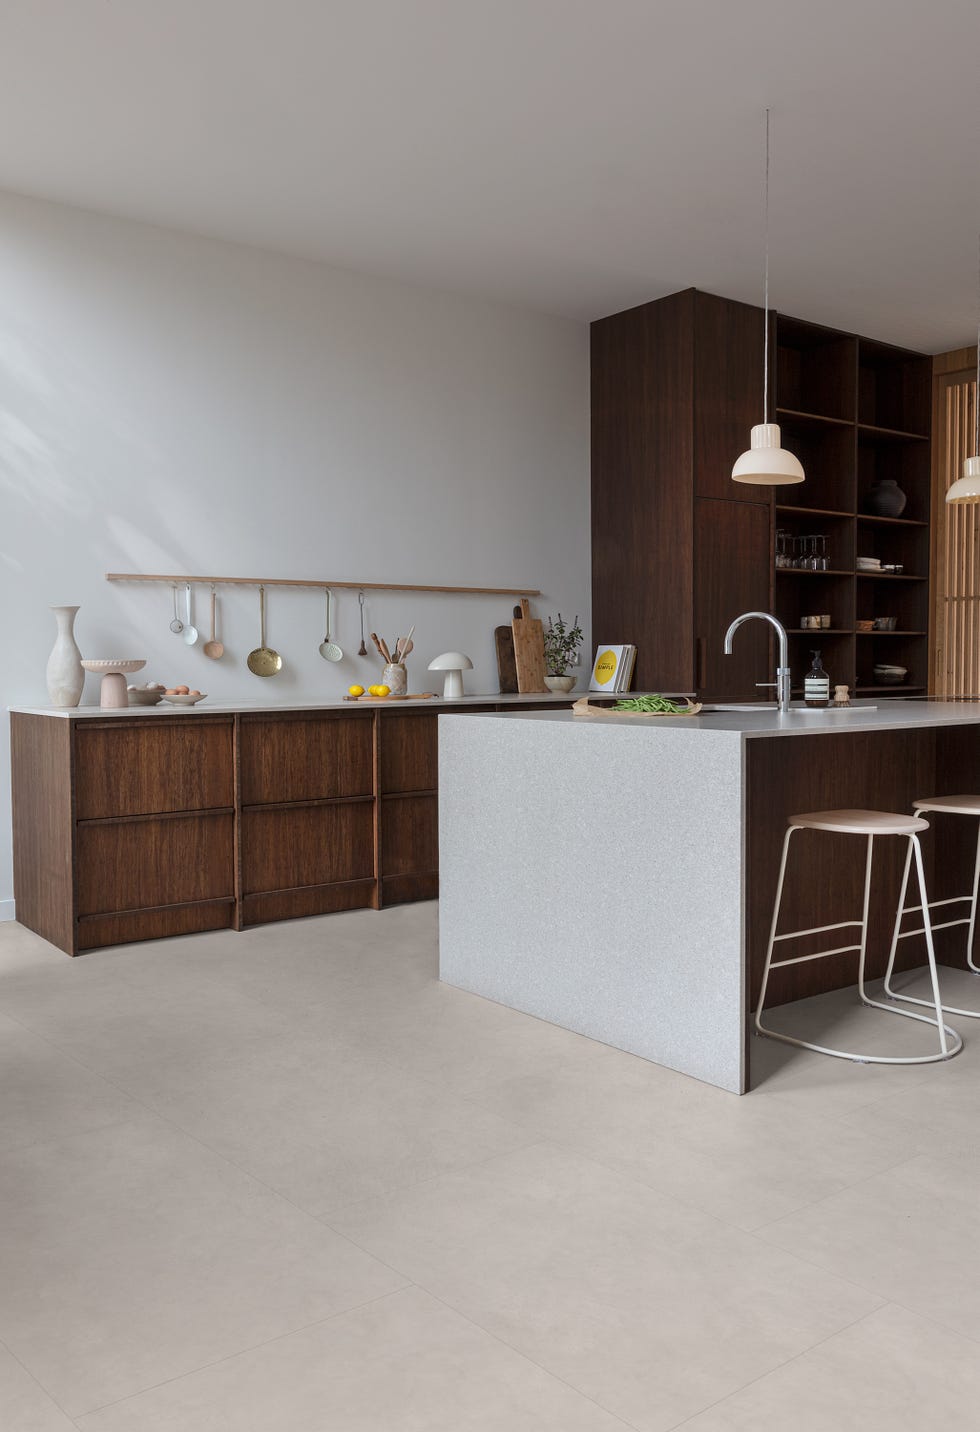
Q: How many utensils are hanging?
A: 6